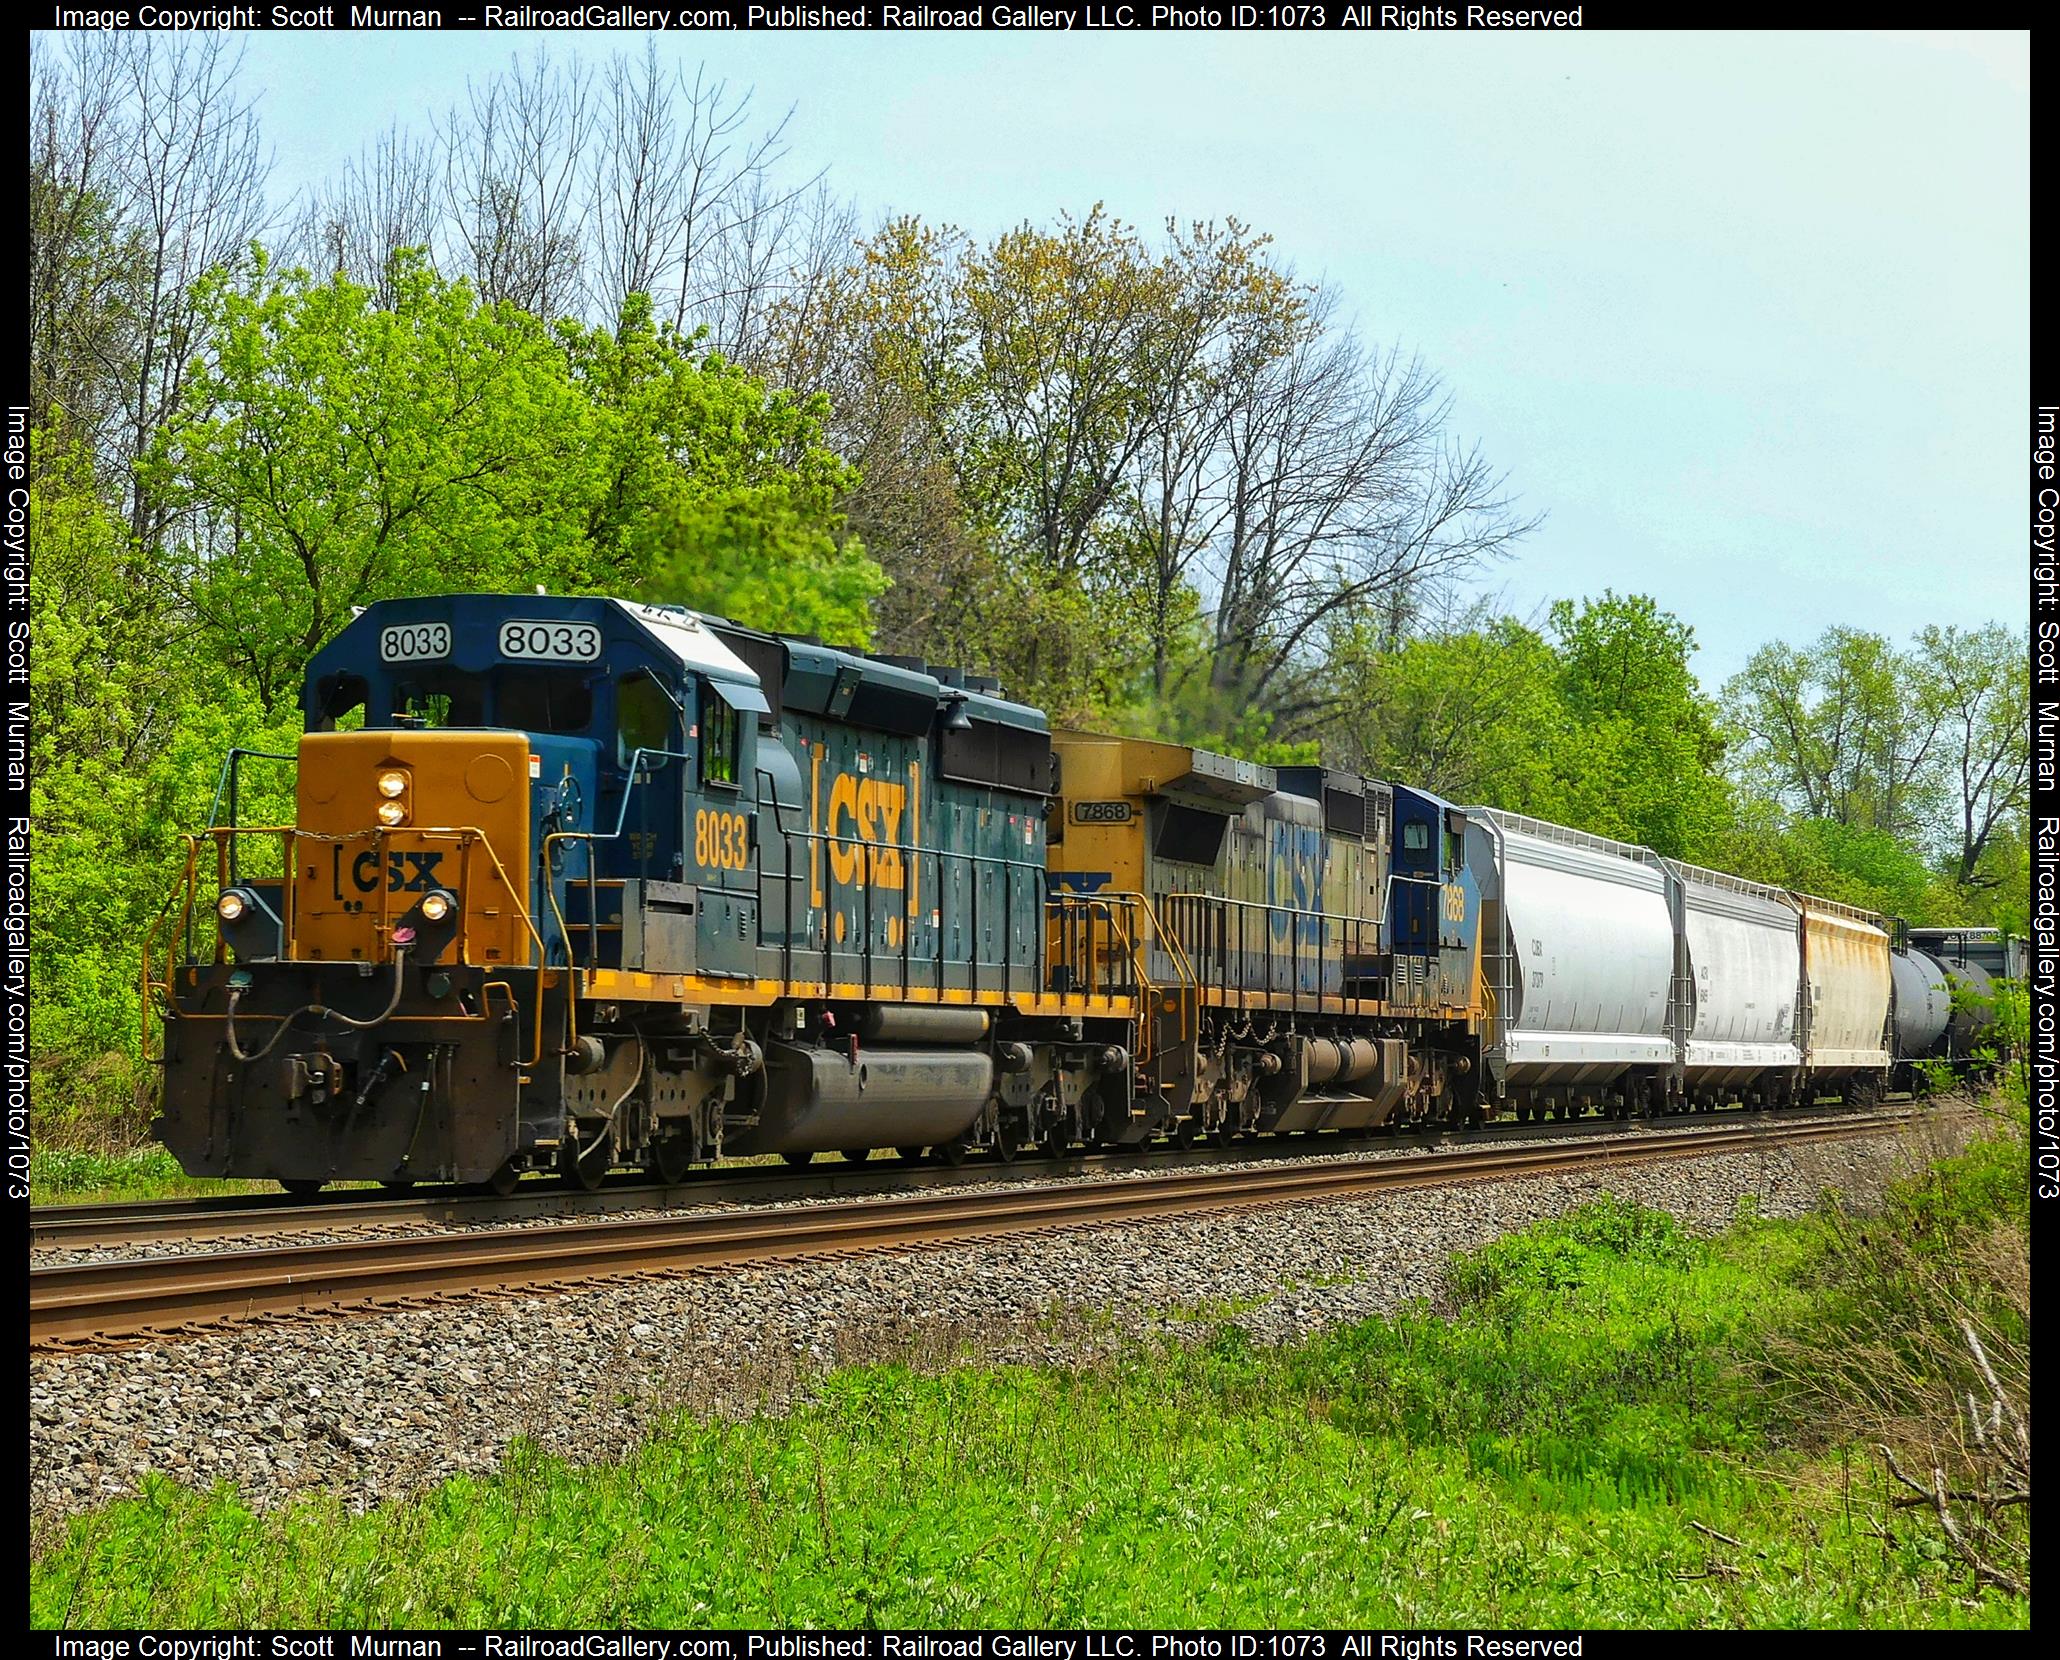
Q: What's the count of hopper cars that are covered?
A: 3